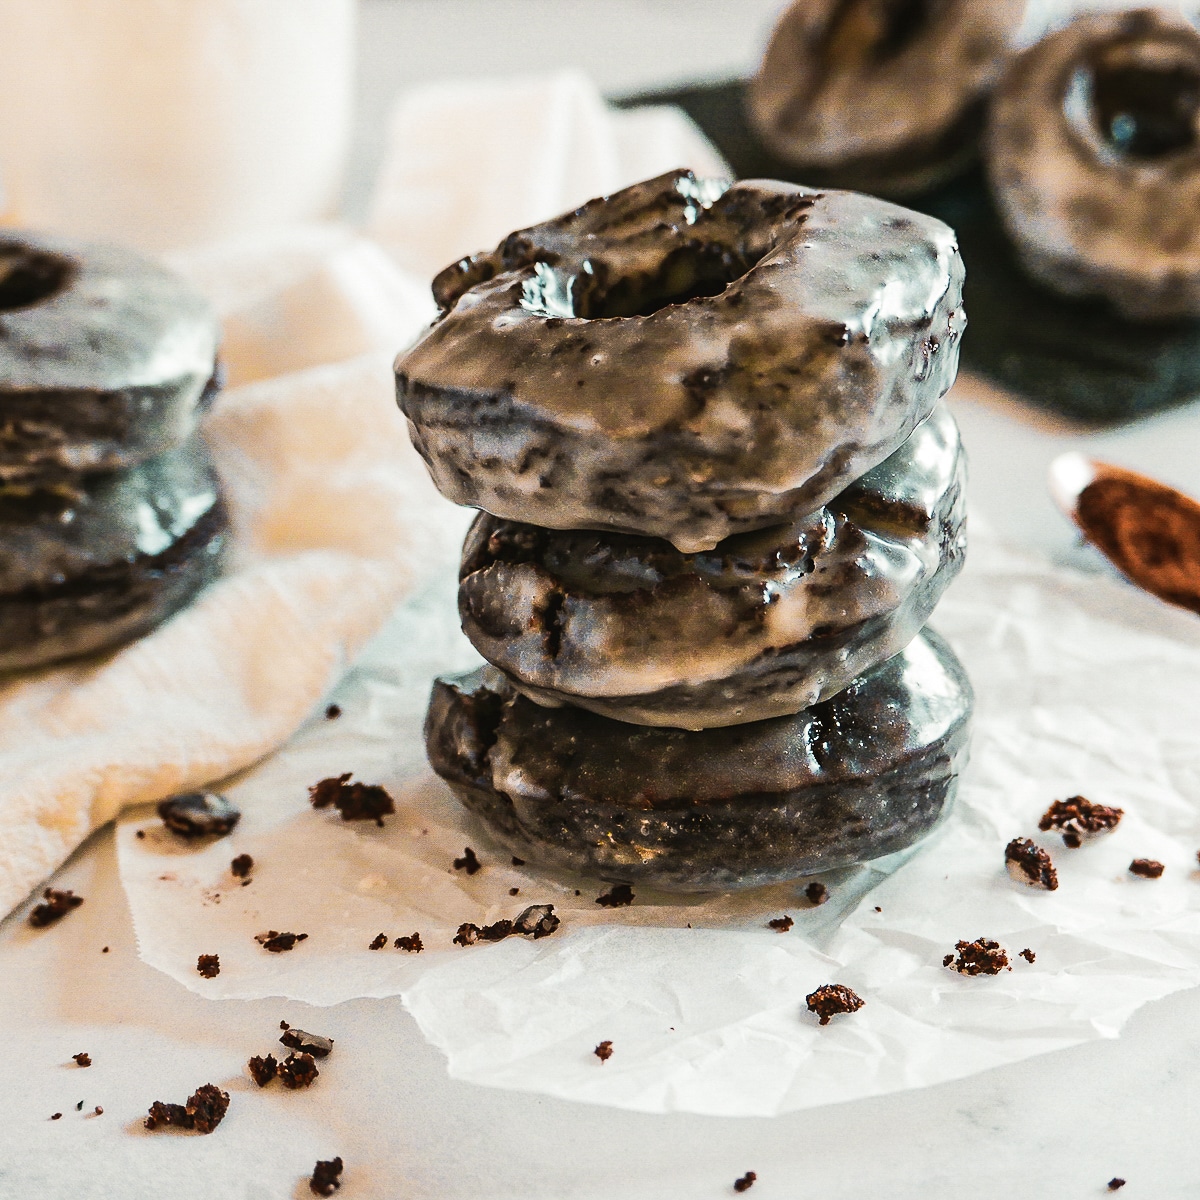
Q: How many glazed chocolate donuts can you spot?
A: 7